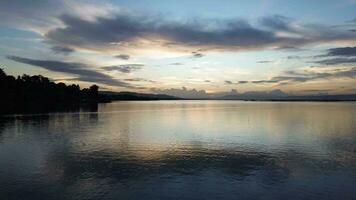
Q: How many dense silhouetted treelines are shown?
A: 1